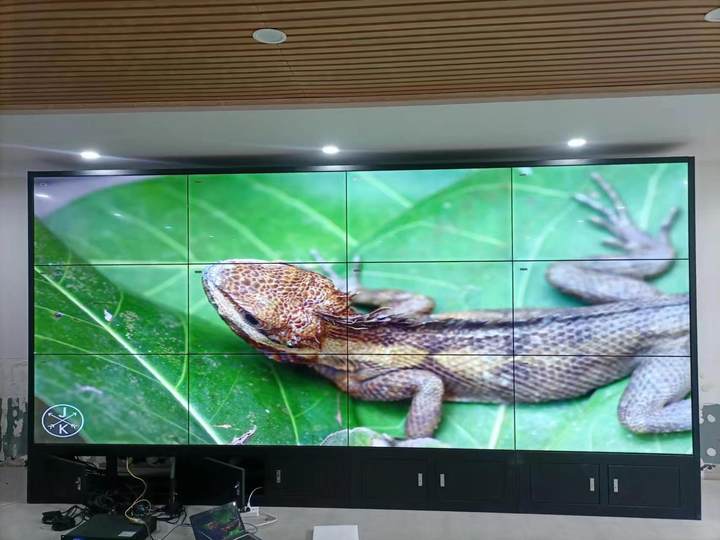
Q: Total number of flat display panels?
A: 12